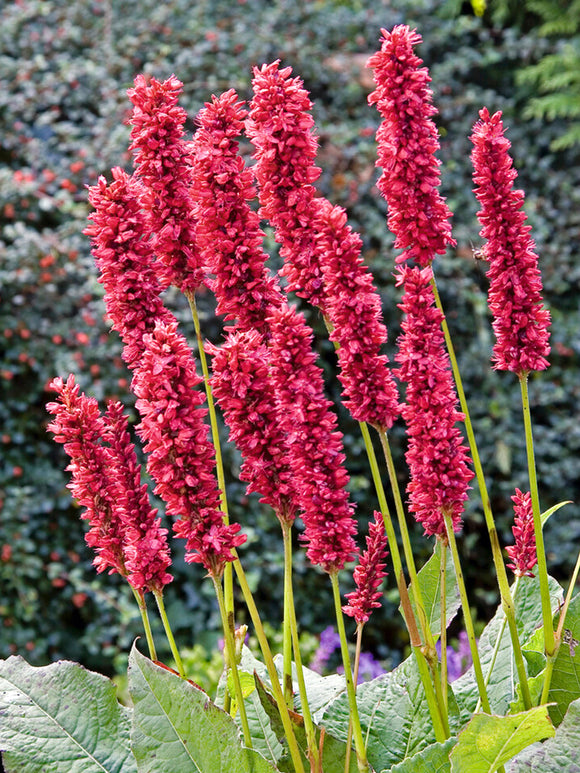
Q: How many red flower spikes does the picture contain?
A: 15